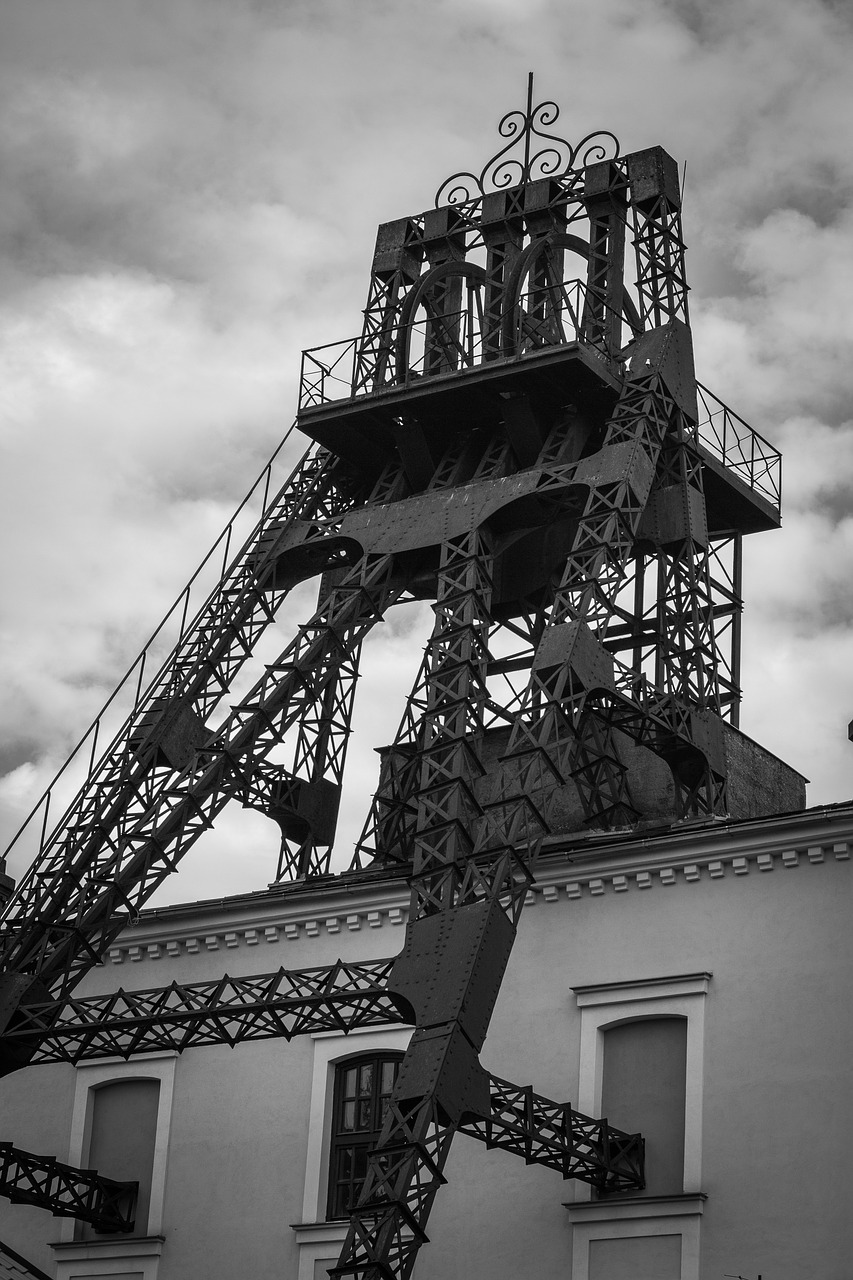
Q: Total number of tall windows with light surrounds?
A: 3